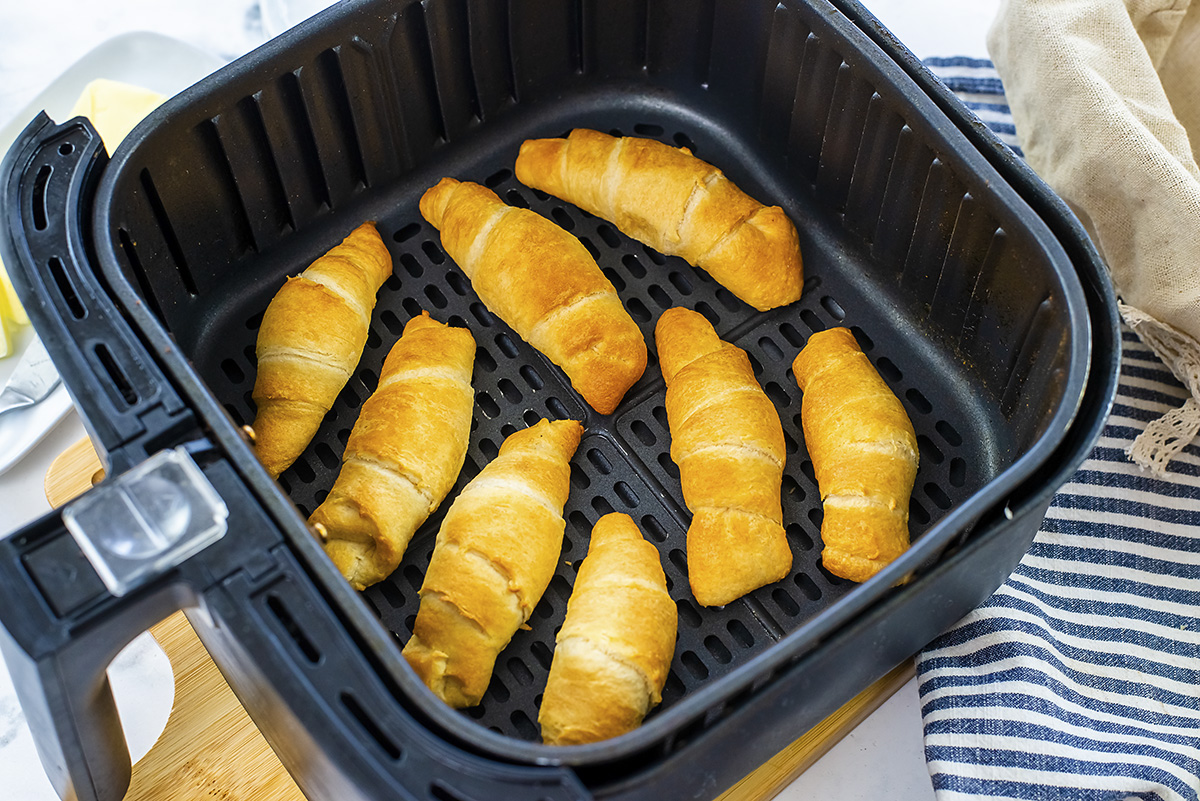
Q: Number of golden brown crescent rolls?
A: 8